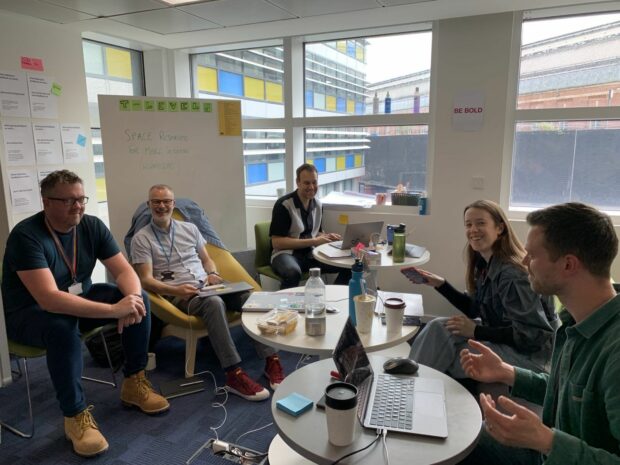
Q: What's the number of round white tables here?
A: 3